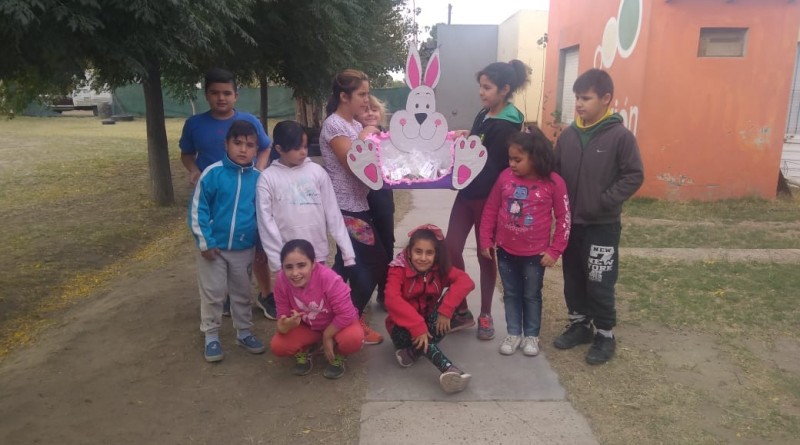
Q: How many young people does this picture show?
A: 10